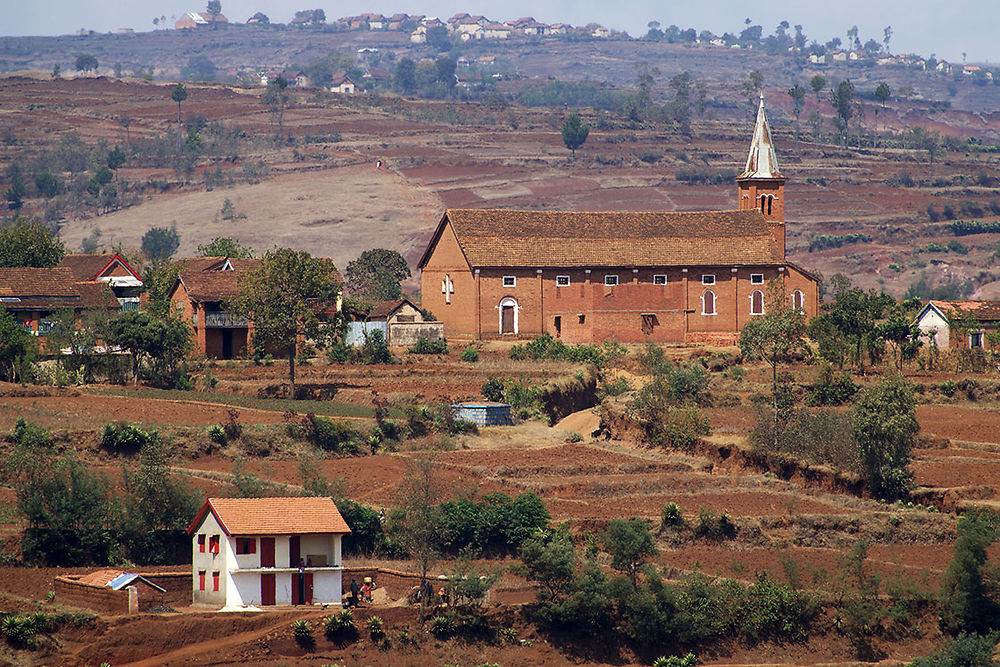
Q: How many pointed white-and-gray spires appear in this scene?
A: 1